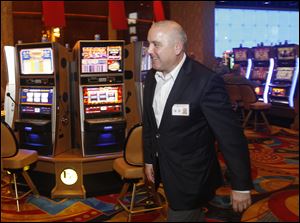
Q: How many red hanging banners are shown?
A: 3